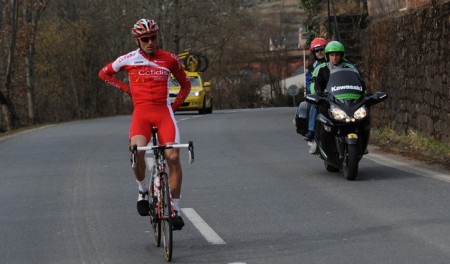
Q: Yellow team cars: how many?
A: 1